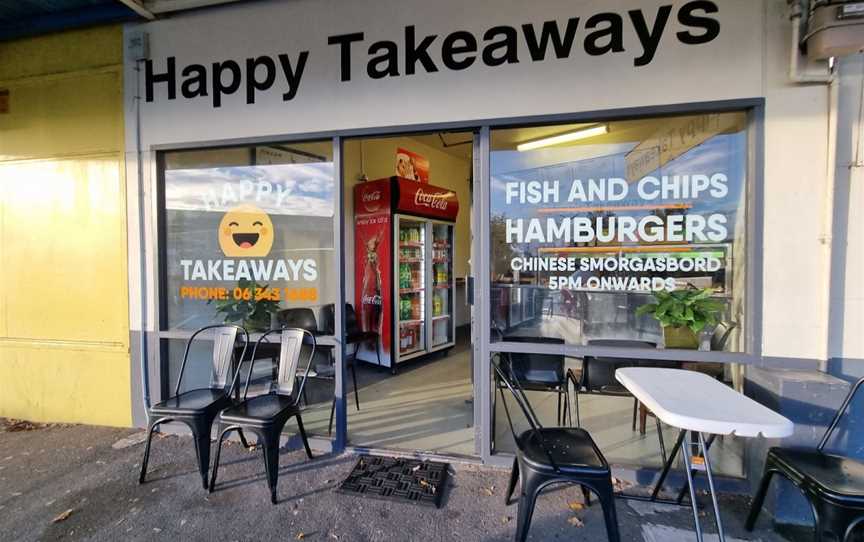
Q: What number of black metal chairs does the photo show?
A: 4